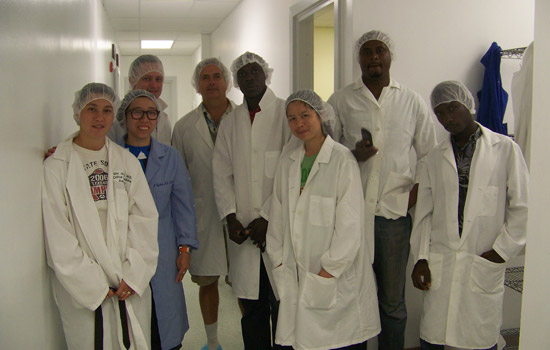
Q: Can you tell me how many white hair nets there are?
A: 8